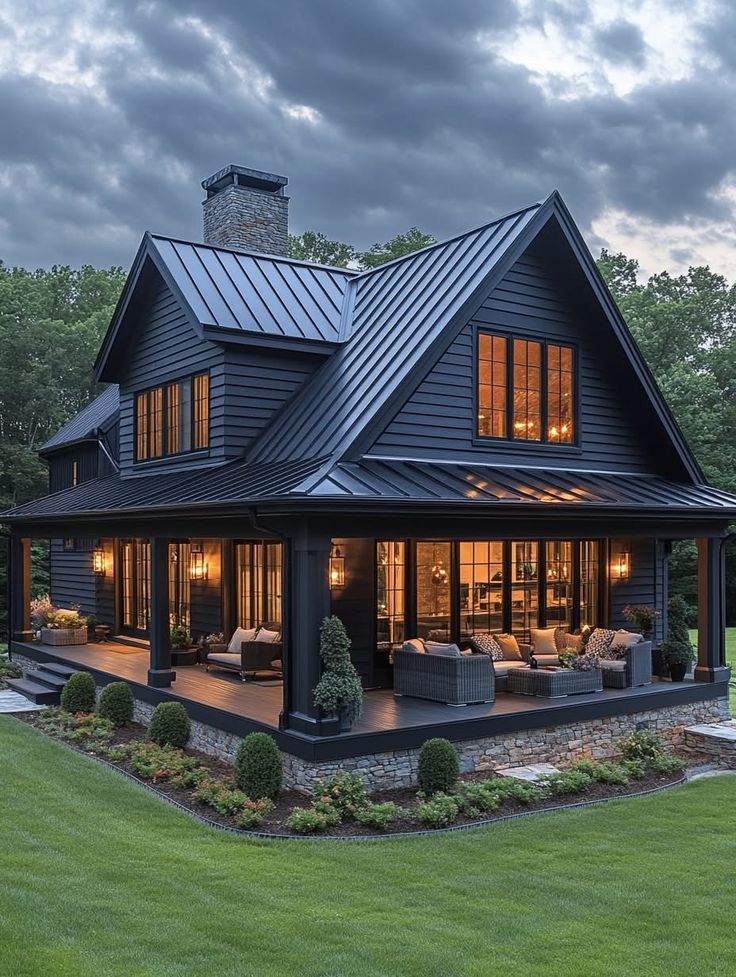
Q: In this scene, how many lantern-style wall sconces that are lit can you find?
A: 4